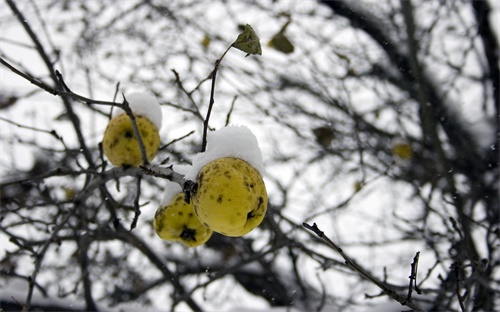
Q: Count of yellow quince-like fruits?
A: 3